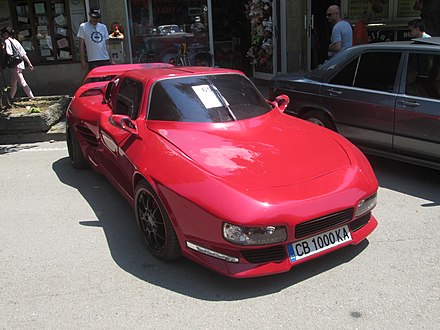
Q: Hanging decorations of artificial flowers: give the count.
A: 1